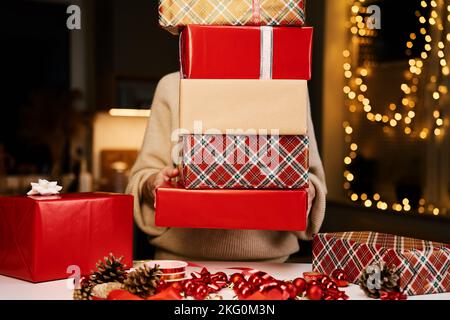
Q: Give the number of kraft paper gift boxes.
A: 1